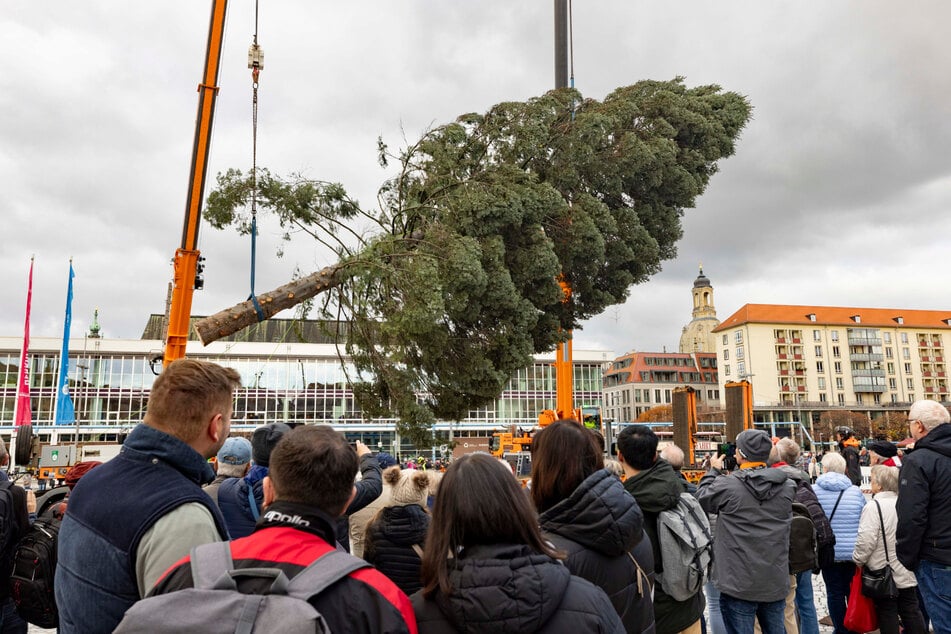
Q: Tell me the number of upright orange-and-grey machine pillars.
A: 2